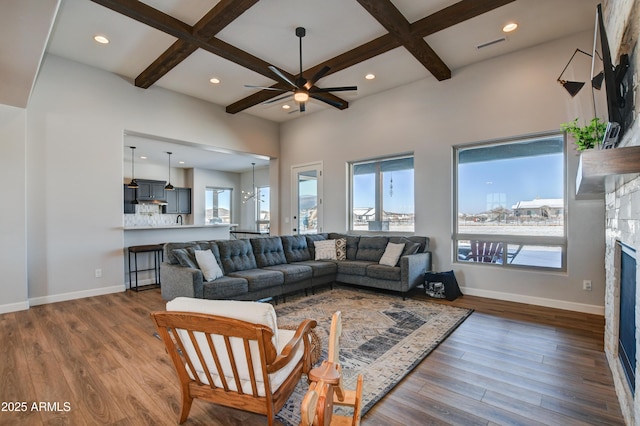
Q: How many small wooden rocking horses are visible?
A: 1